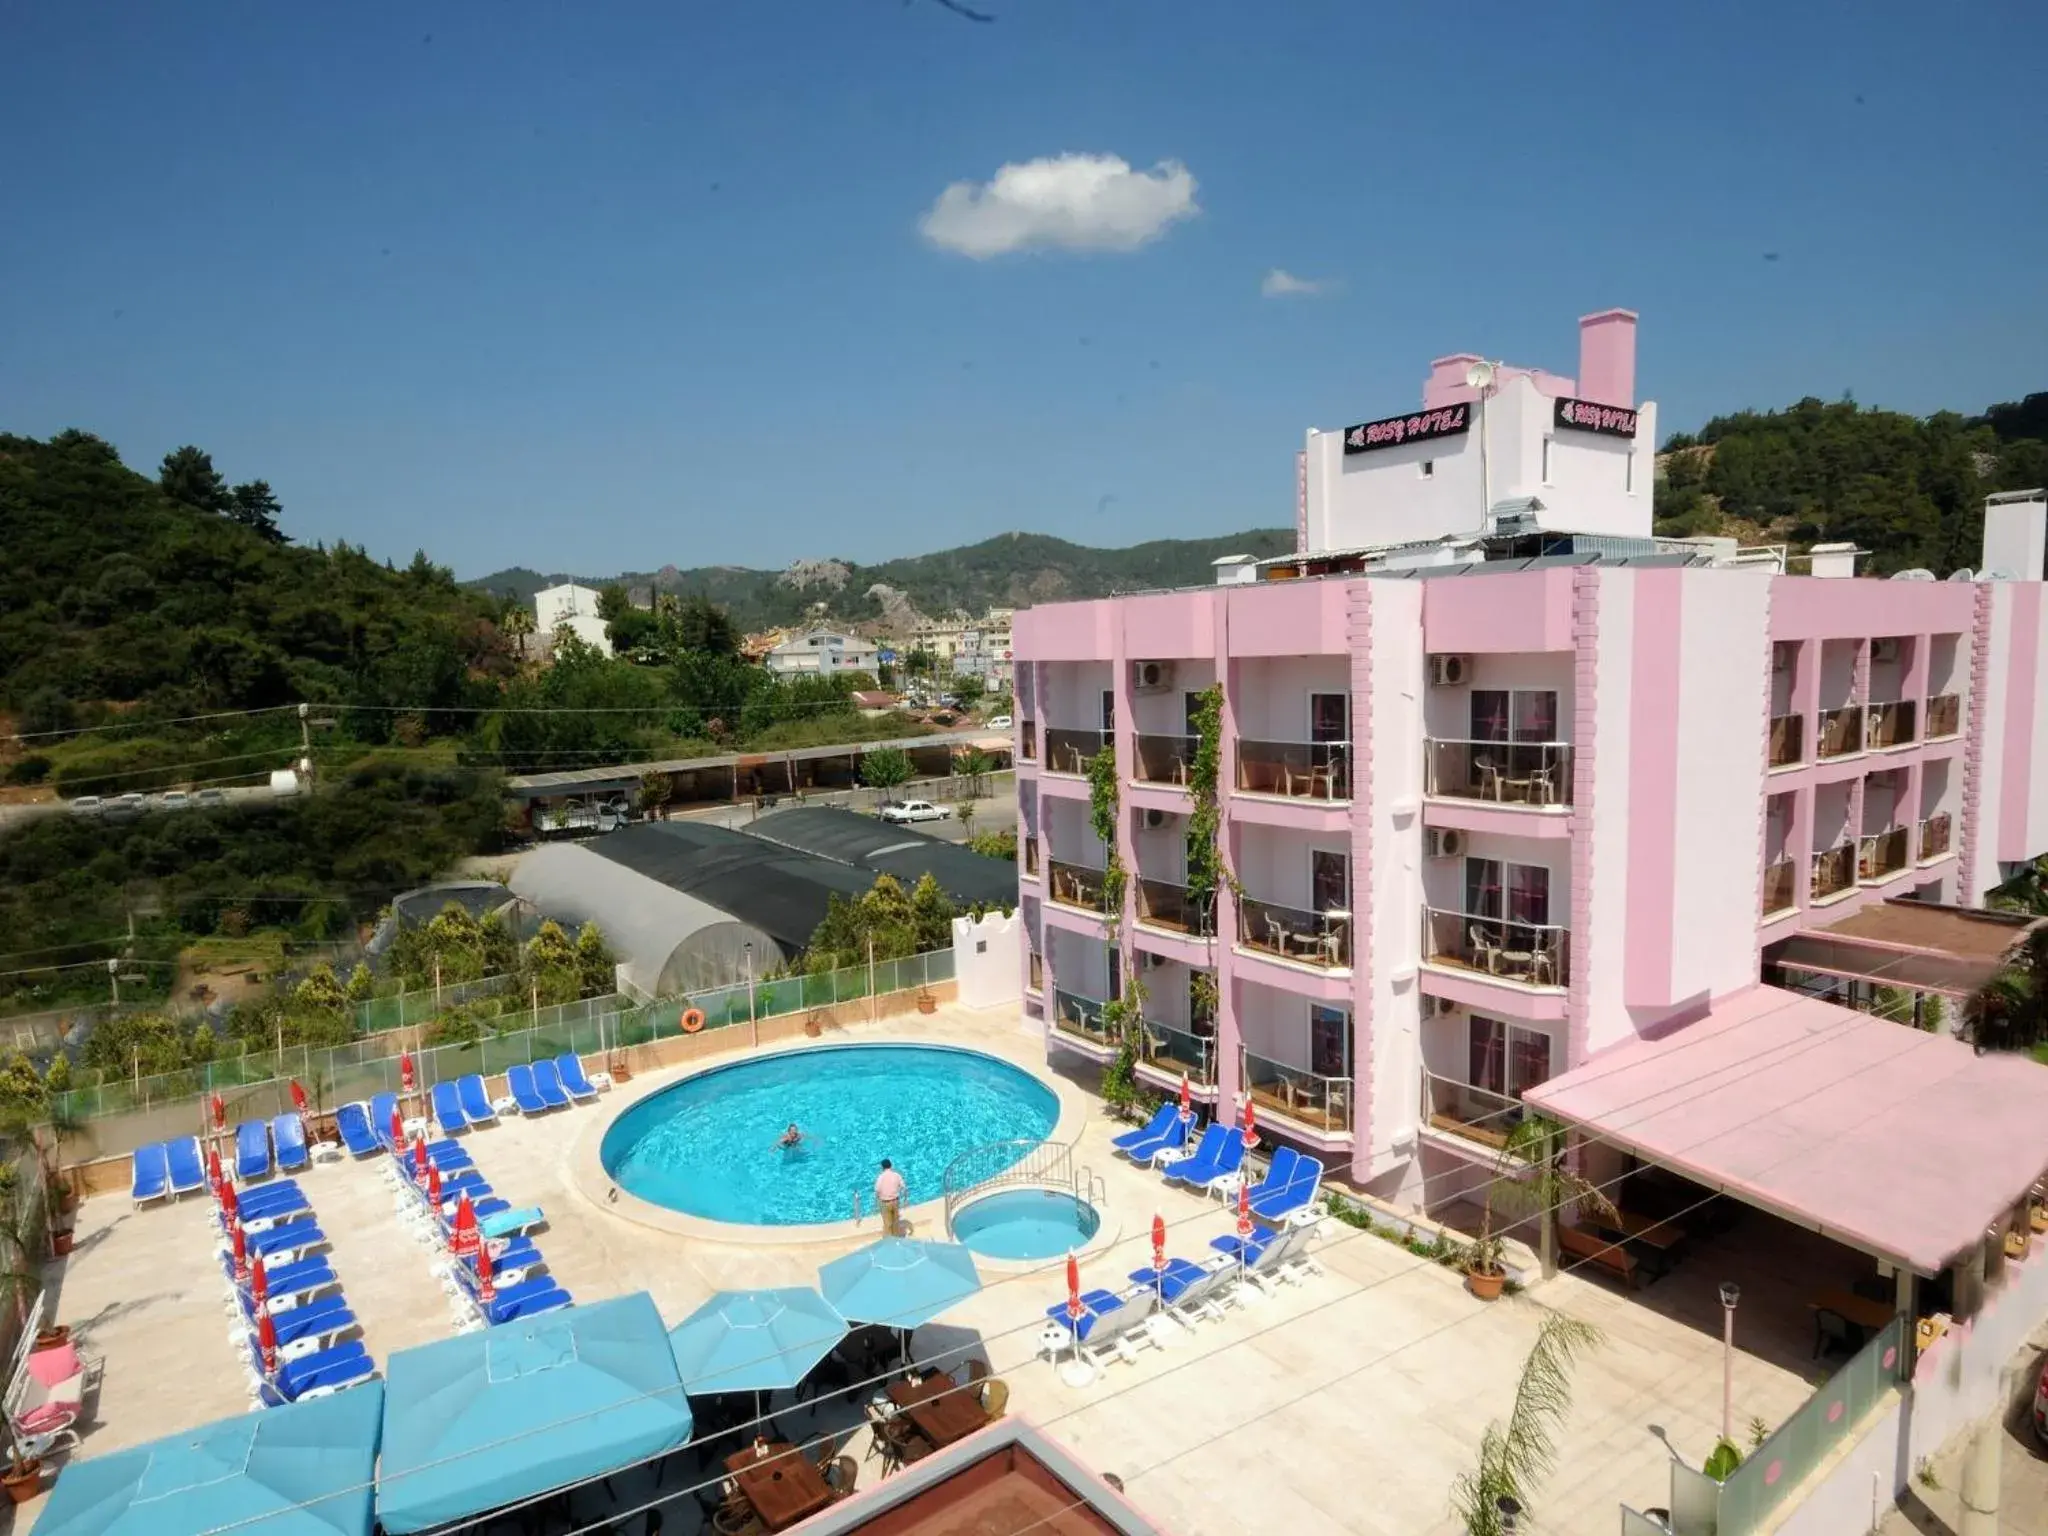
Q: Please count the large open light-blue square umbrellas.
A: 2